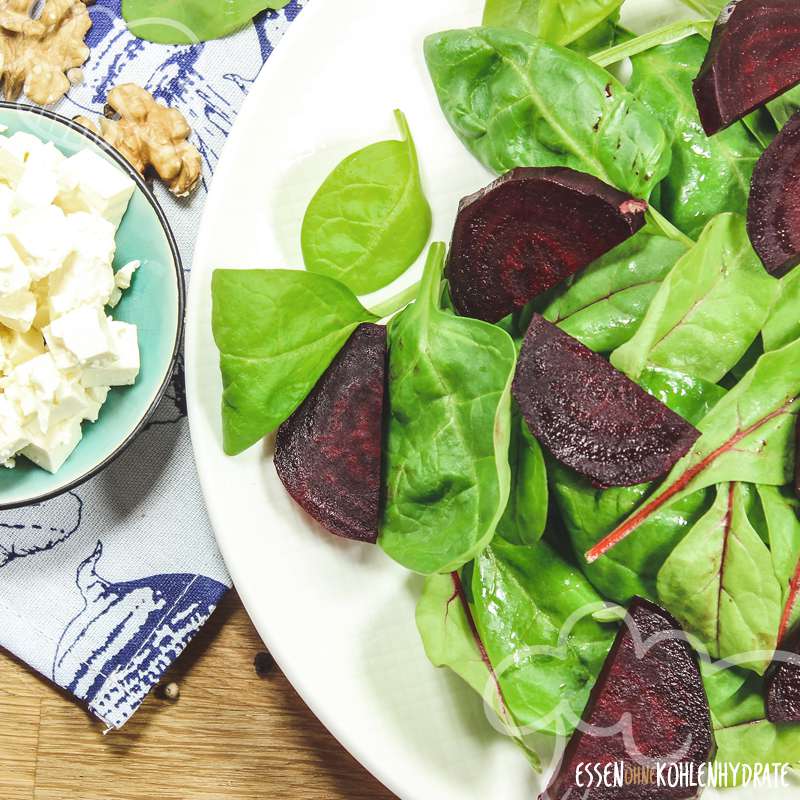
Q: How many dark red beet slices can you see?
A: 7